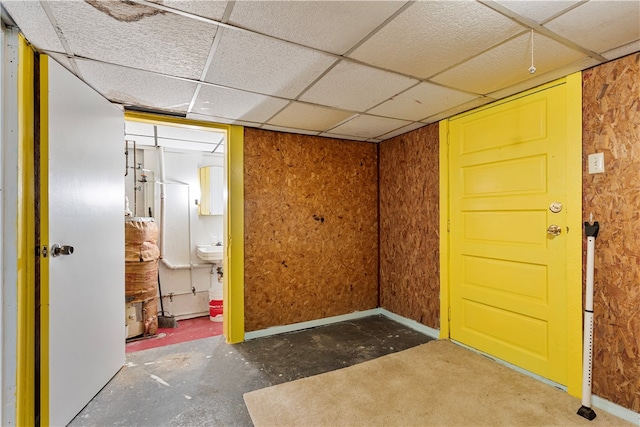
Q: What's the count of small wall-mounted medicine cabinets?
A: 1